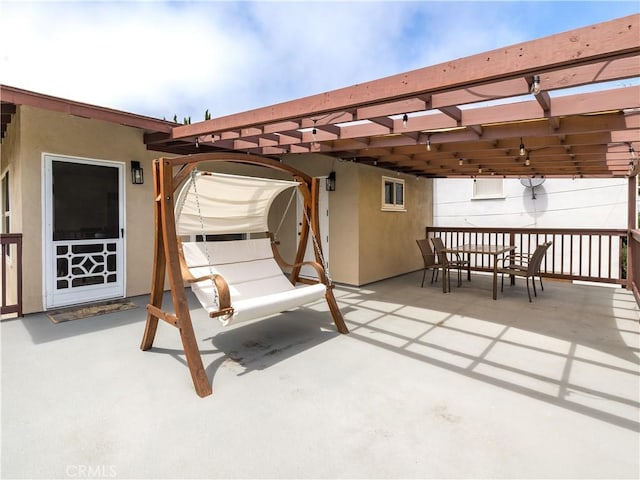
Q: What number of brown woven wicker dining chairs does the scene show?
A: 4